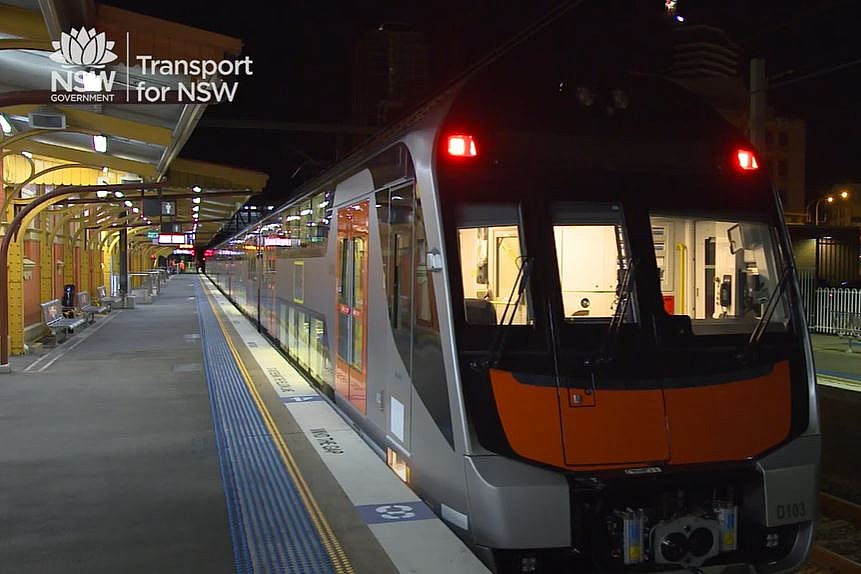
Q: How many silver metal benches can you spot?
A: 3